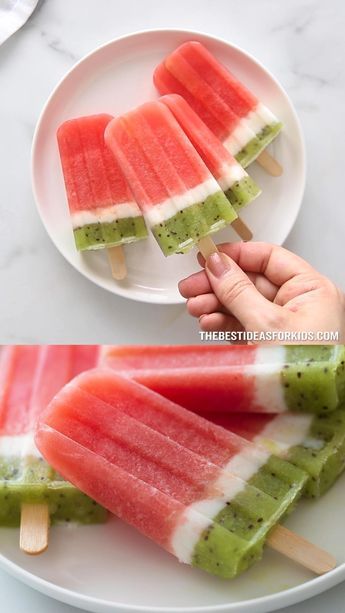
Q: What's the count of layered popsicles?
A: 8